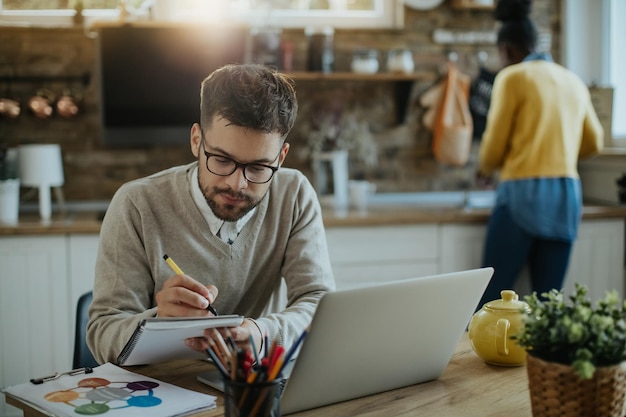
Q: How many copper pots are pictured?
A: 3